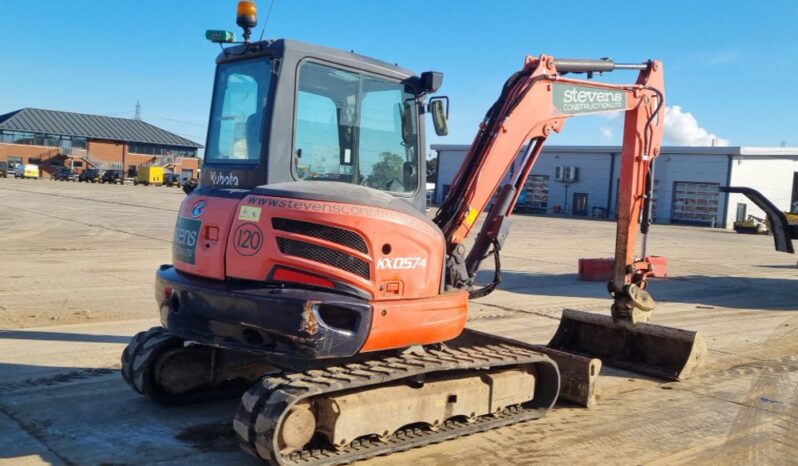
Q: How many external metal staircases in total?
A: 2